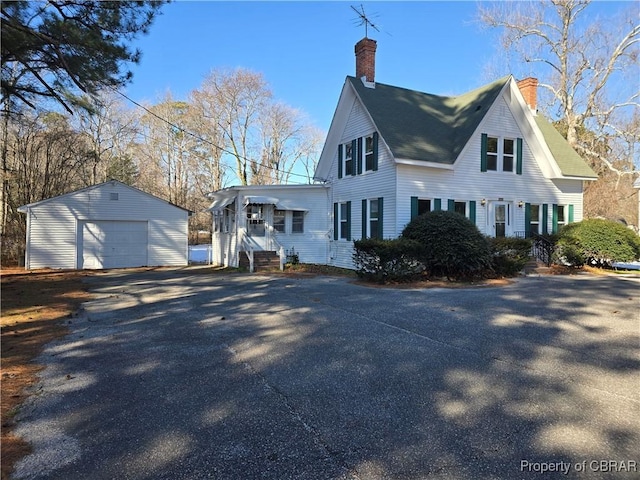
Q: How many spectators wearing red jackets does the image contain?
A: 0